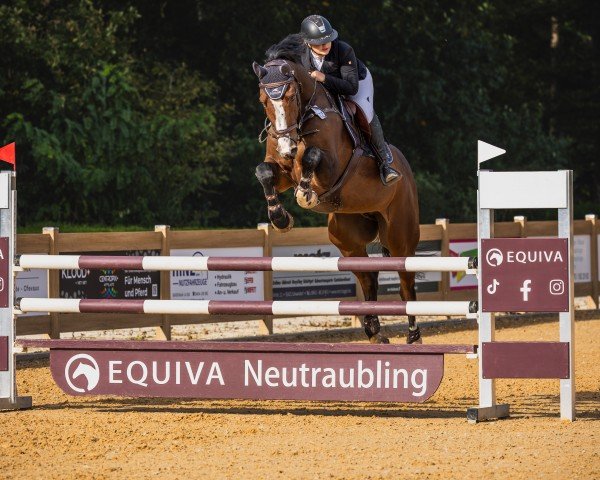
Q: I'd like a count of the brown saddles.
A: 1